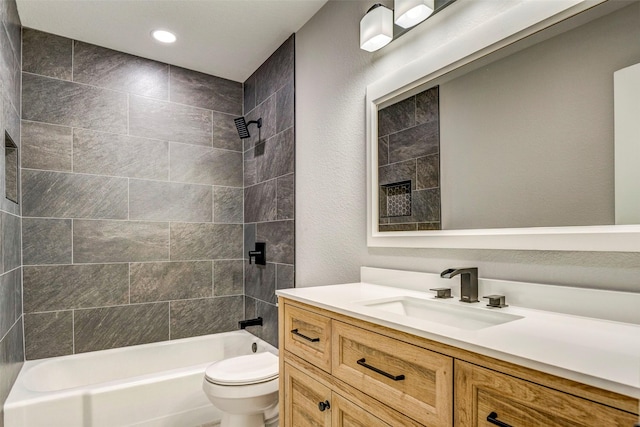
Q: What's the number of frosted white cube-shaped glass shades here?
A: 2